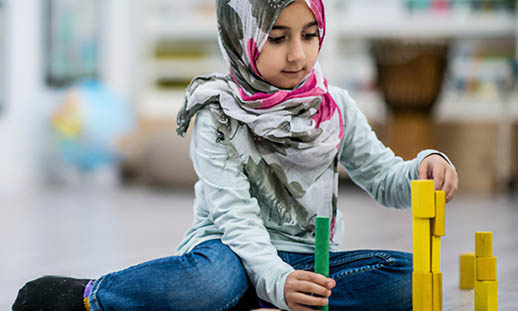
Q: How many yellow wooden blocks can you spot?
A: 10